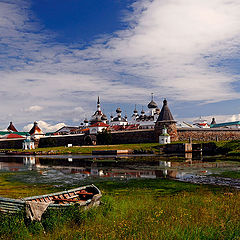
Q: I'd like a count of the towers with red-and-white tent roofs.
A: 2